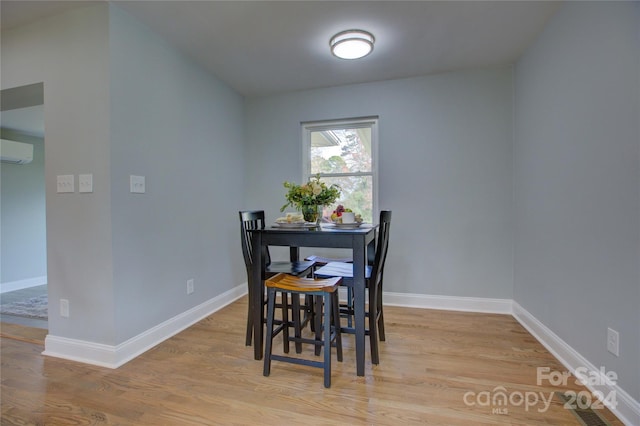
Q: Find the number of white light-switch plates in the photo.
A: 3